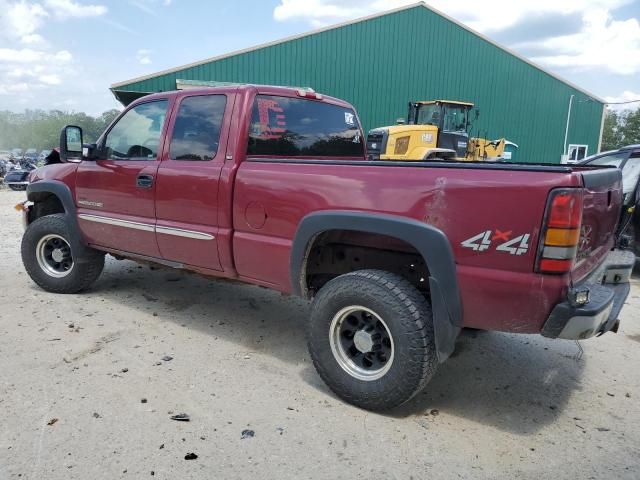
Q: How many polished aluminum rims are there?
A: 2